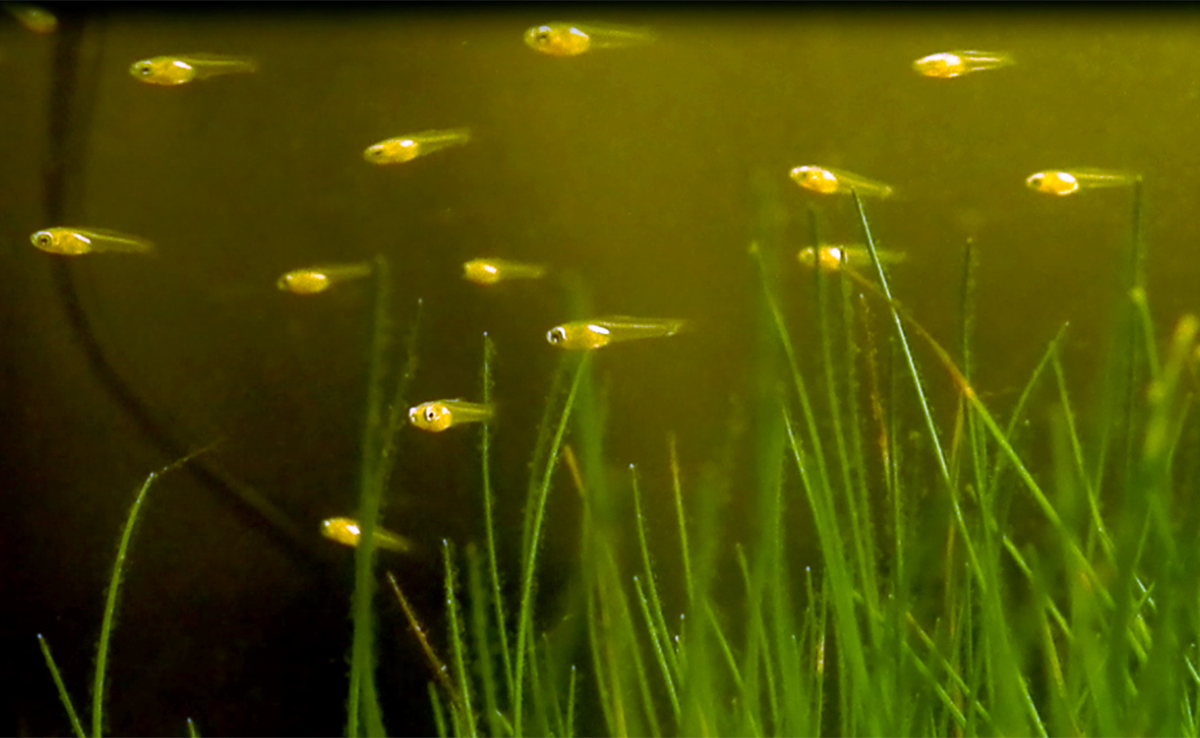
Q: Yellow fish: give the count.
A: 14